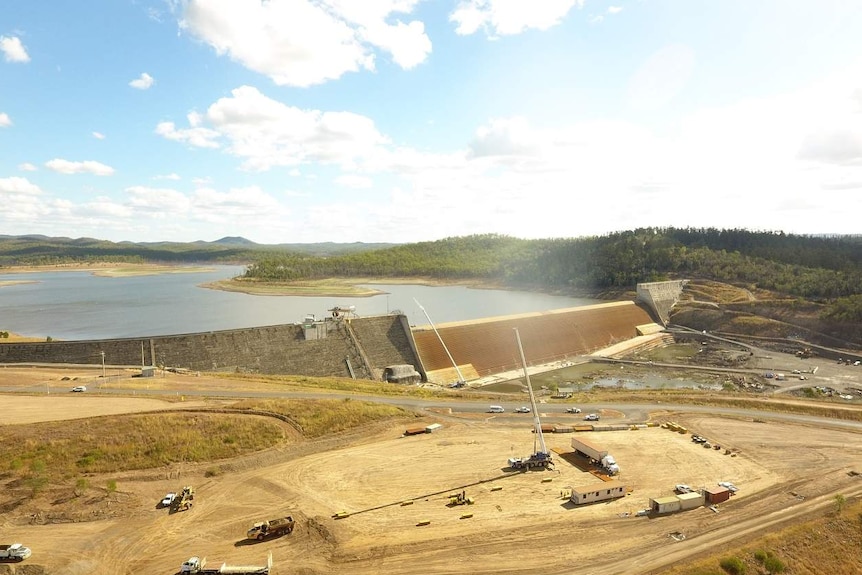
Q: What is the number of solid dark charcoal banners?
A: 0